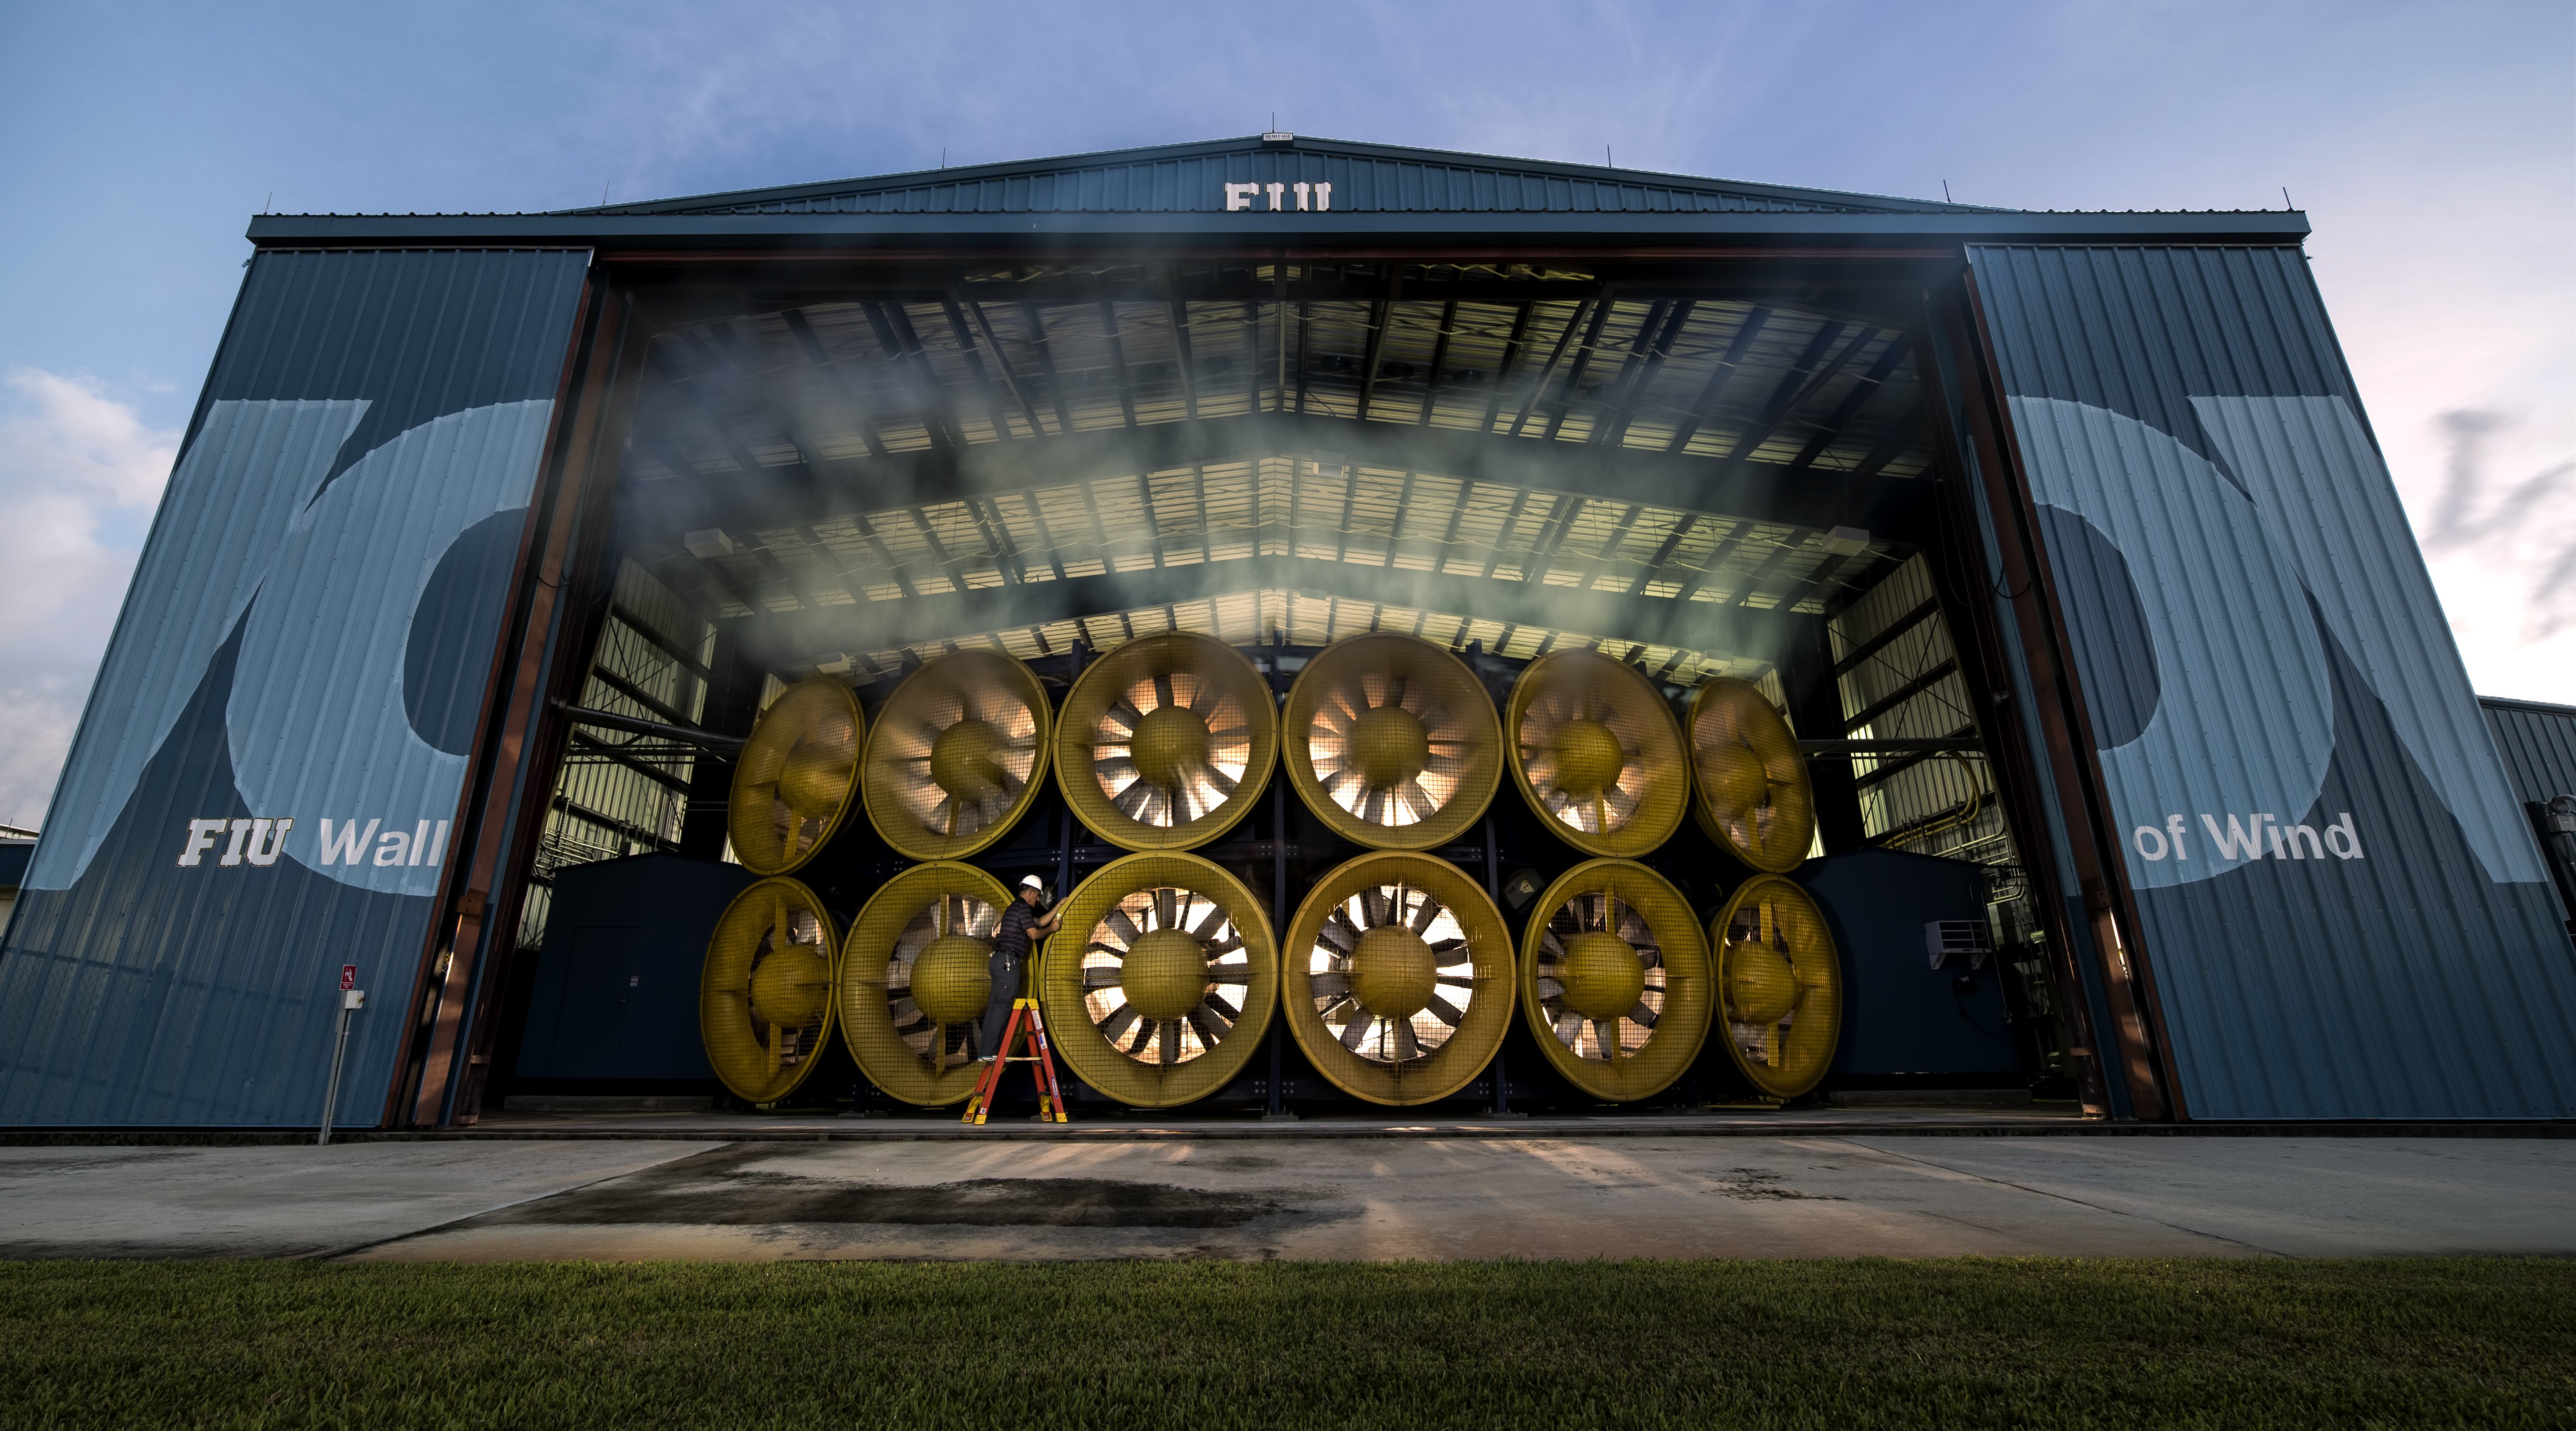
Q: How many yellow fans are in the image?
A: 12